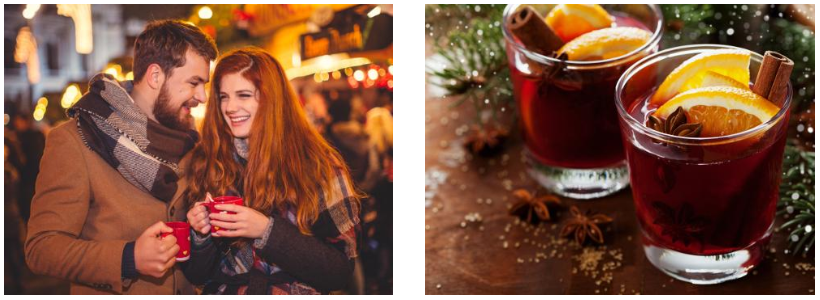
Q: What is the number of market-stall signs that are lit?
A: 1